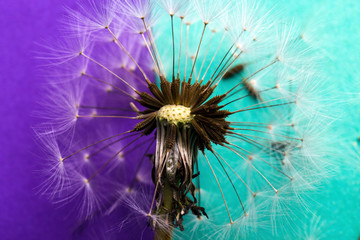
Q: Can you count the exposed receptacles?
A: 1